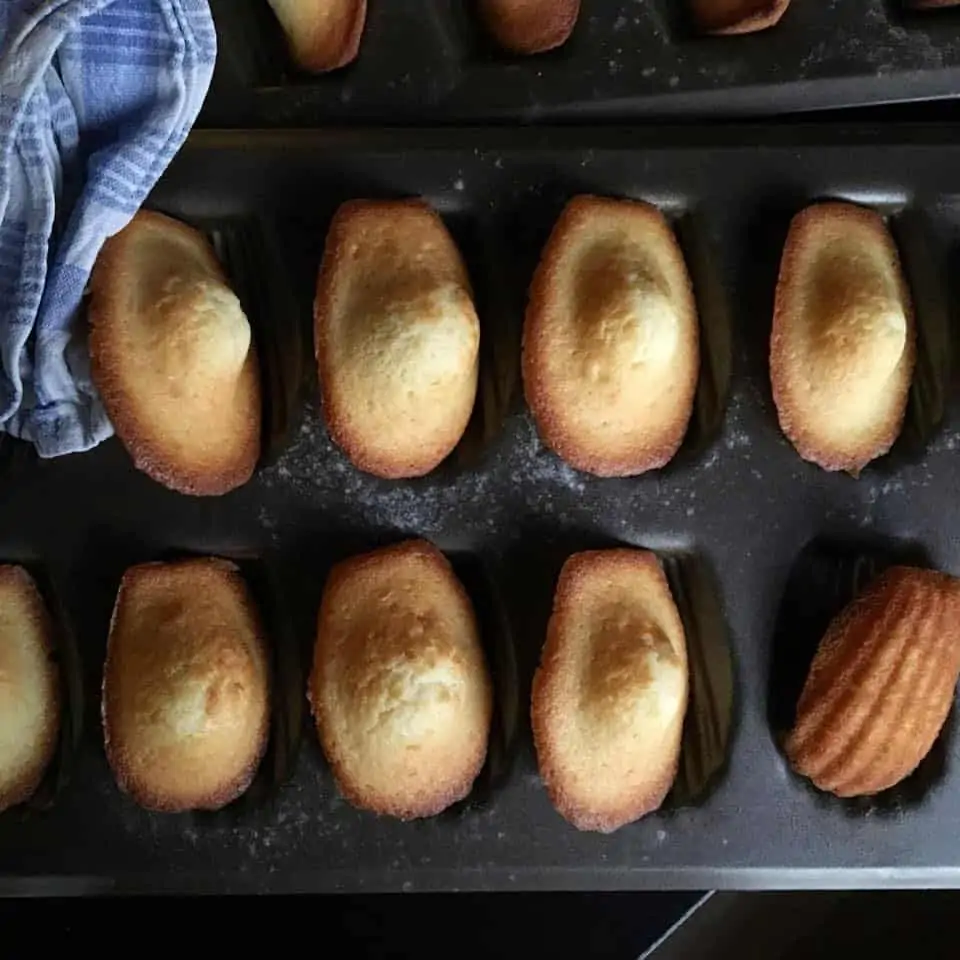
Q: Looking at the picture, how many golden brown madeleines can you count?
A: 13